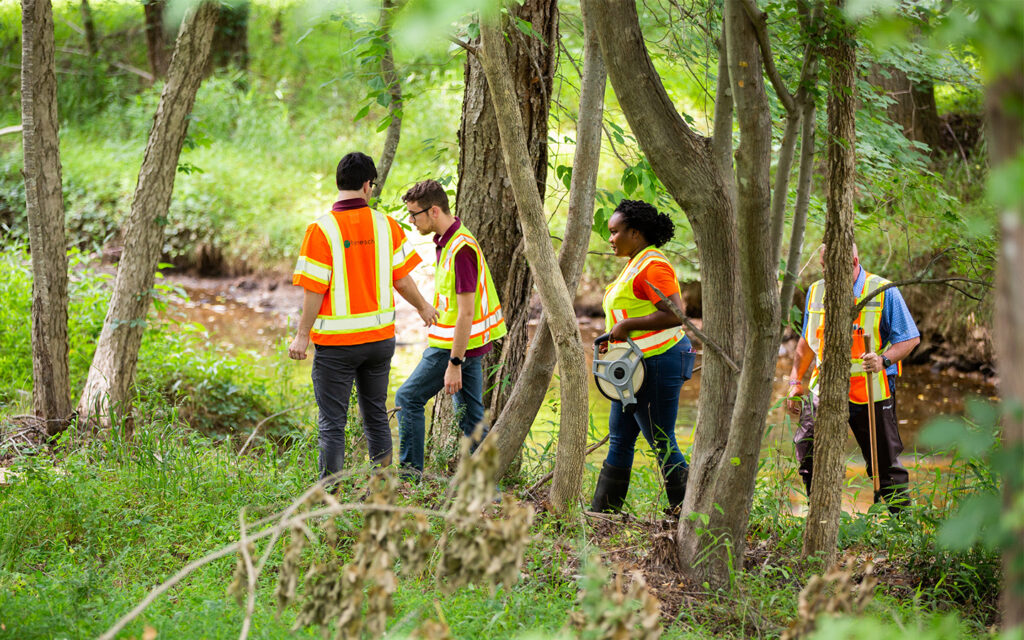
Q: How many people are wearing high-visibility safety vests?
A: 4